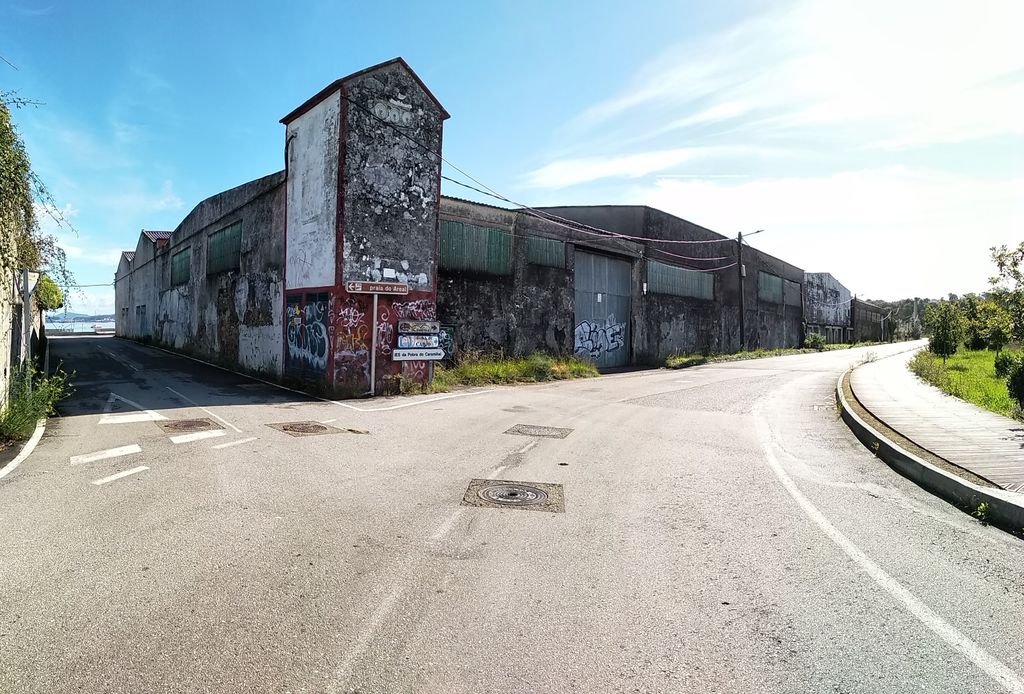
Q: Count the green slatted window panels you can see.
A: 6